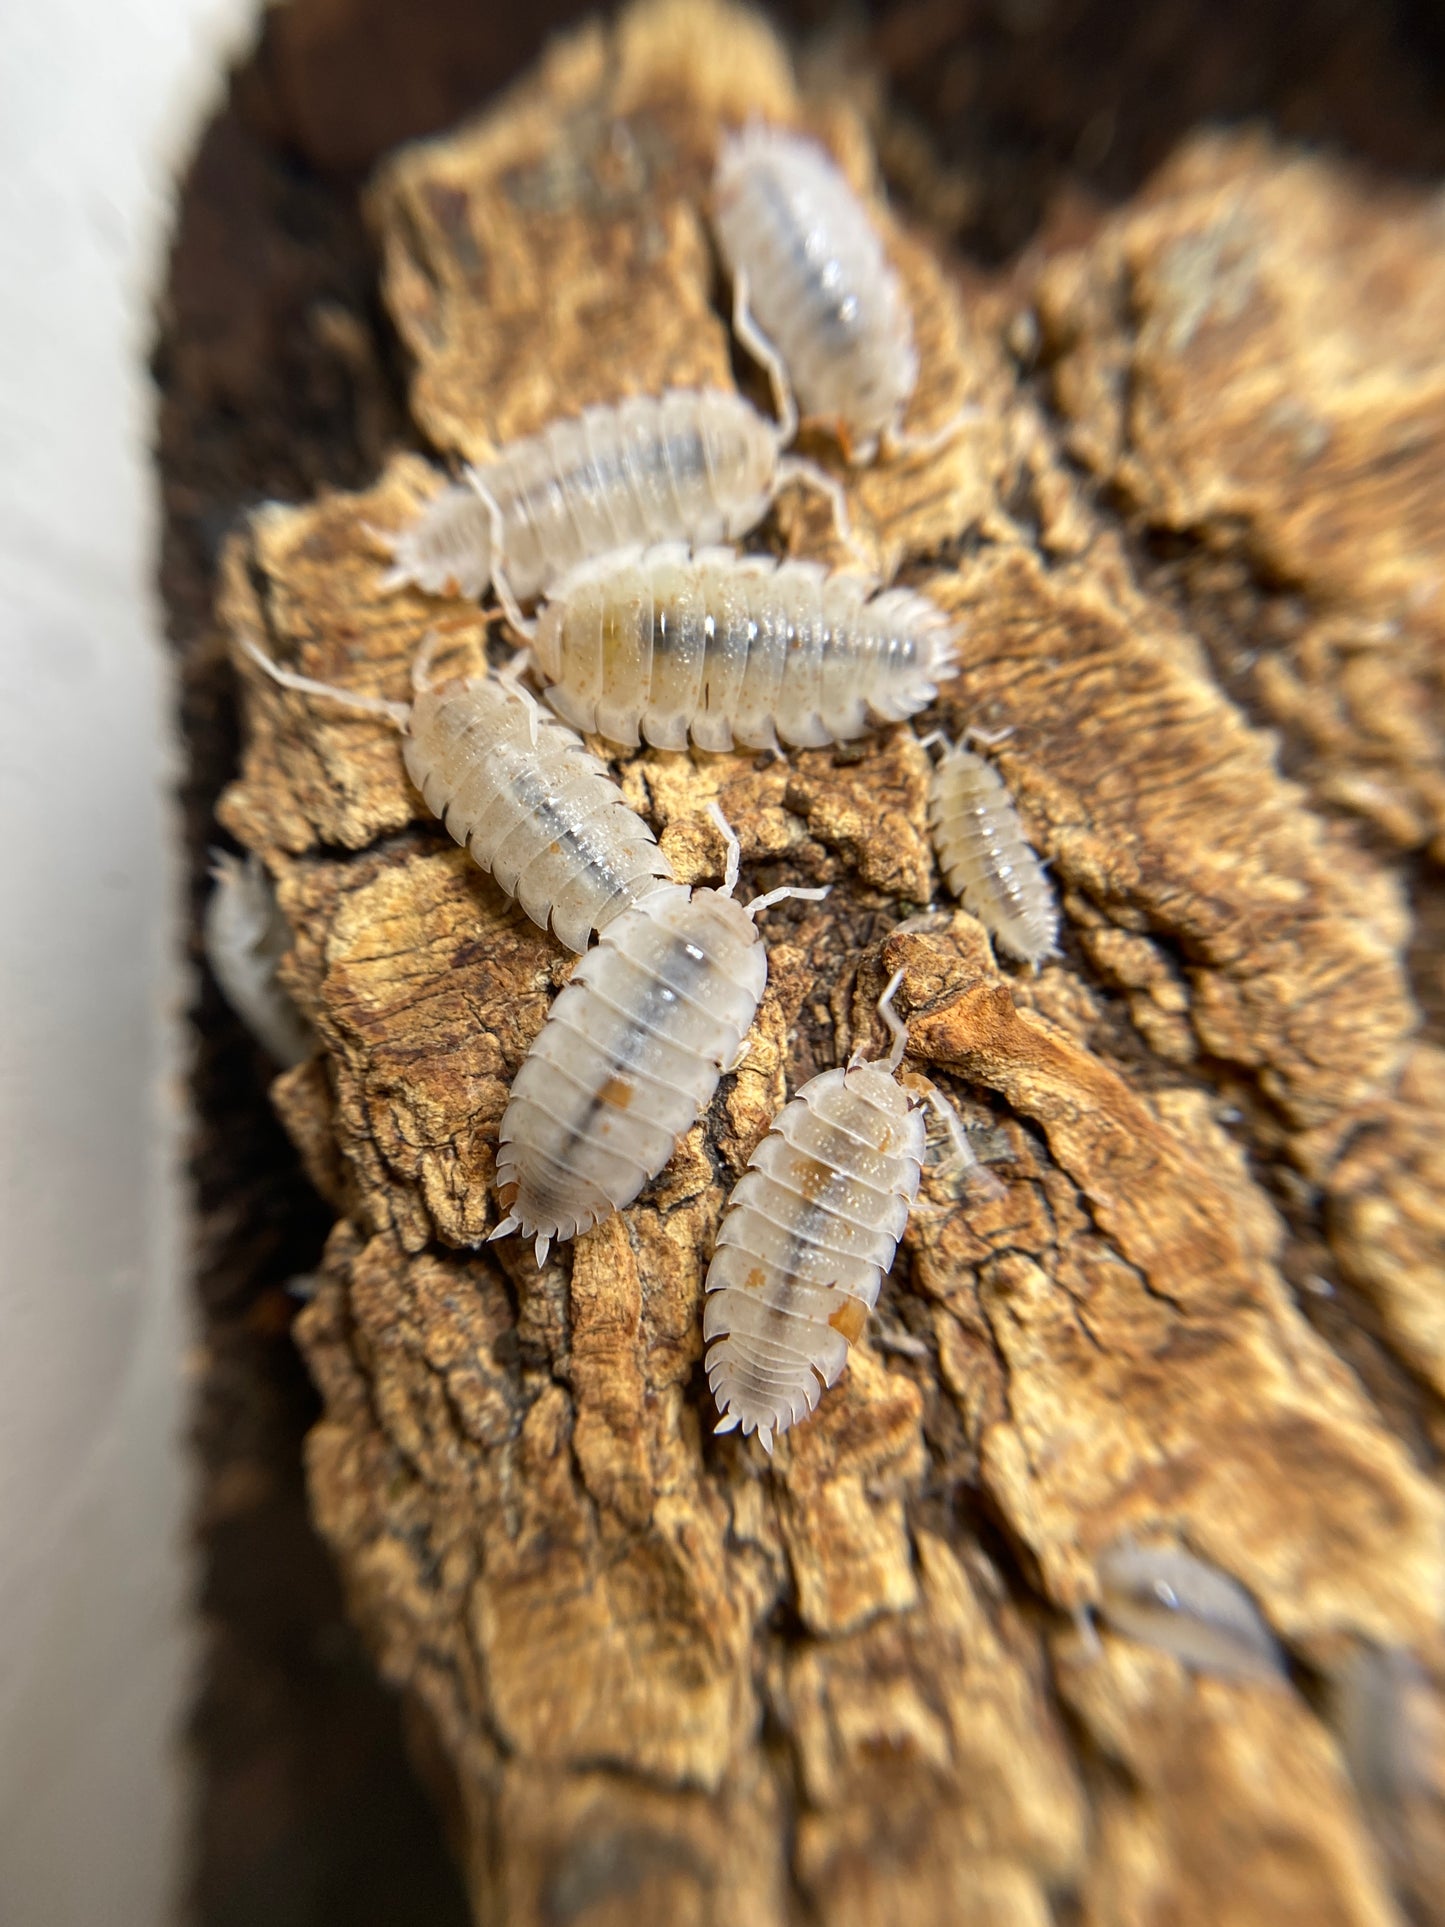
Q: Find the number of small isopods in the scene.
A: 1